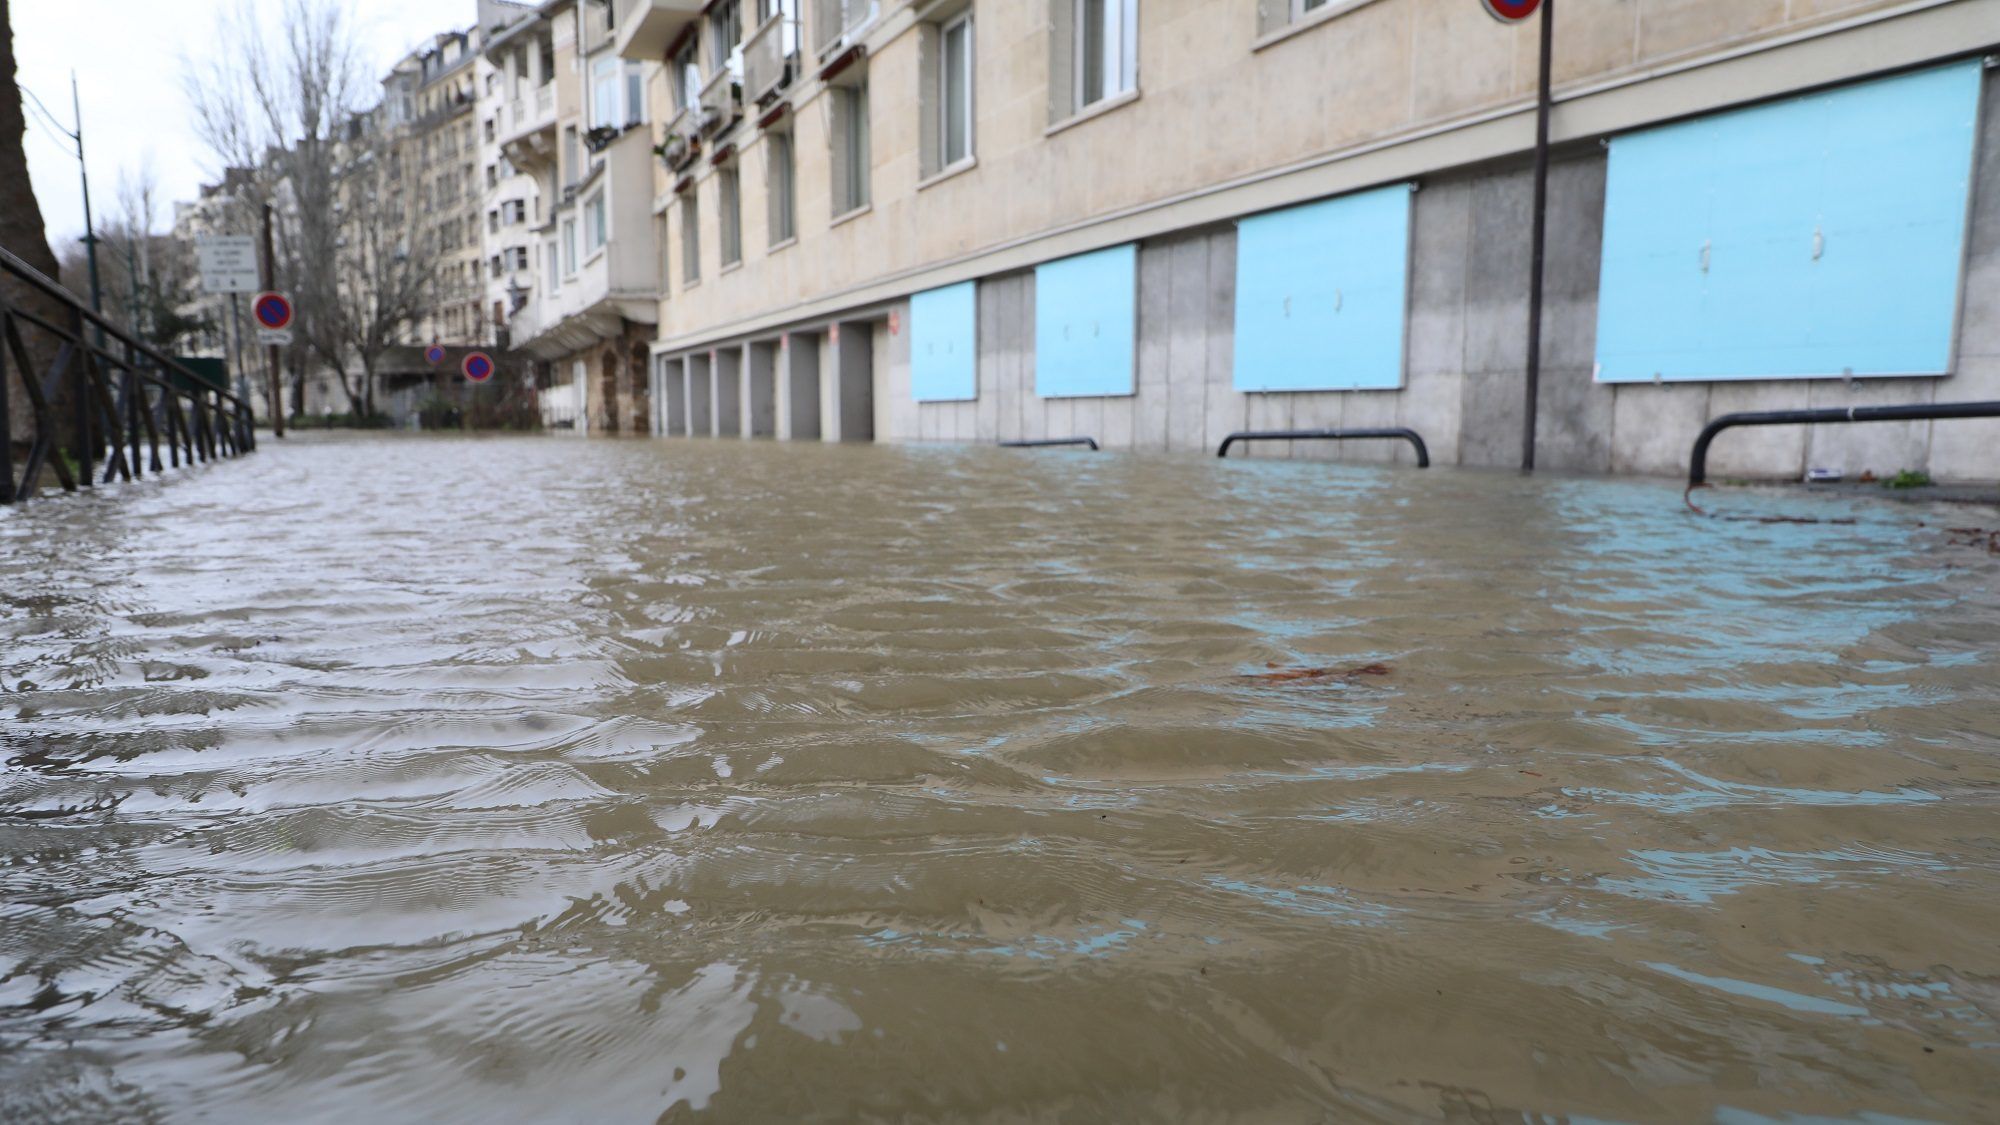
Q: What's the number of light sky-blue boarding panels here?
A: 4